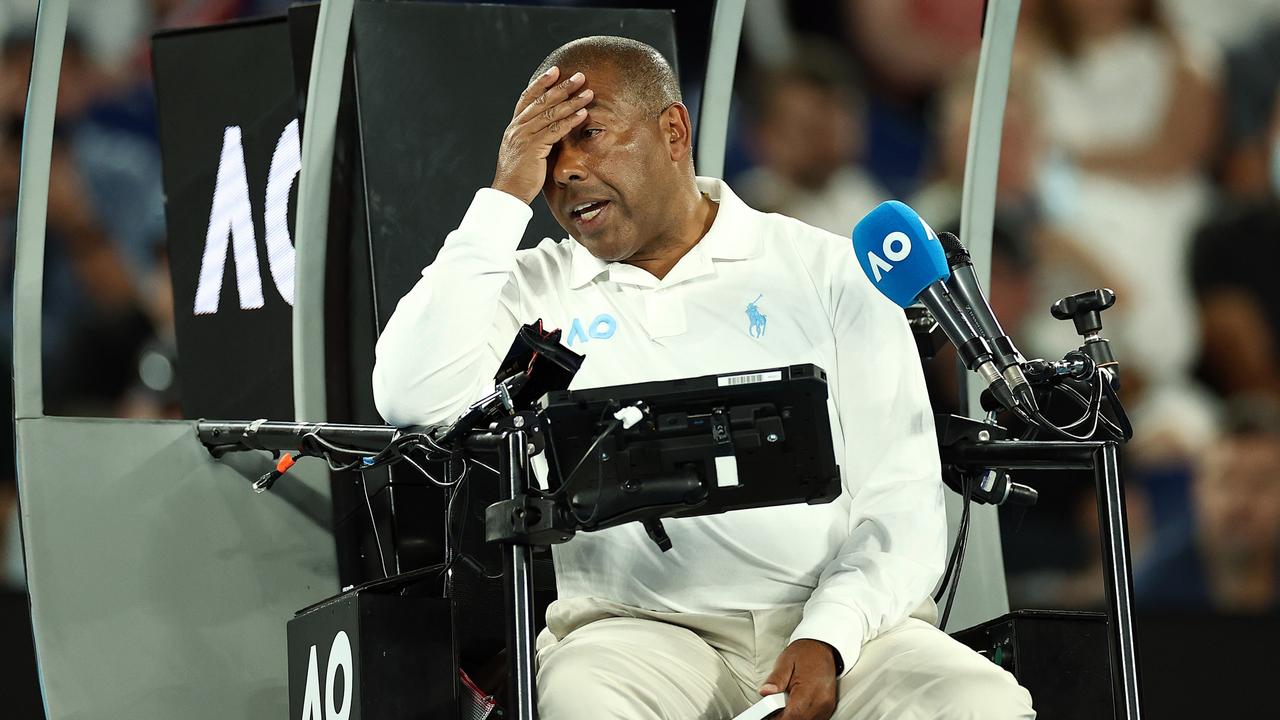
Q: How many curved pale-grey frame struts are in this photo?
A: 4